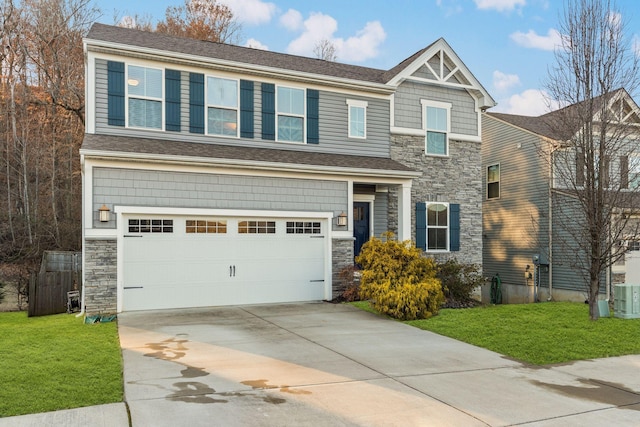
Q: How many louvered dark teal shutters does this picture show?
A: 8